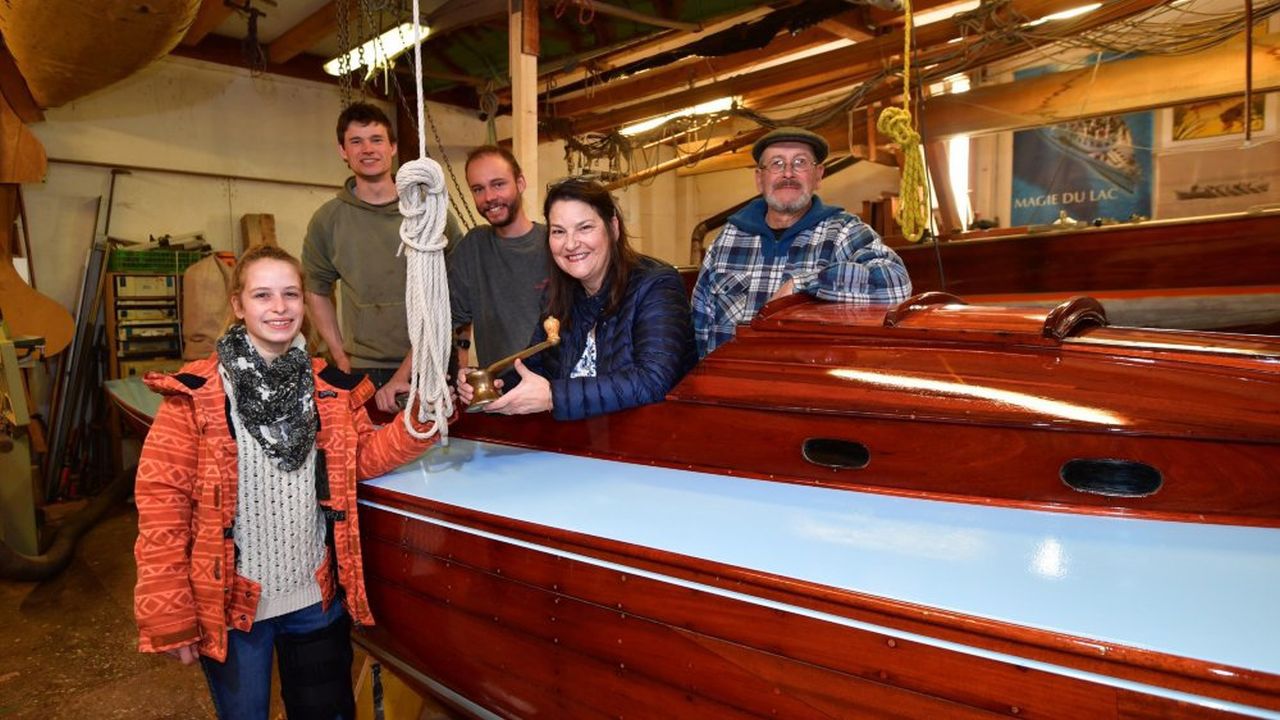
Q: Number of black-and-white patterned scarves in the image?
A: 1